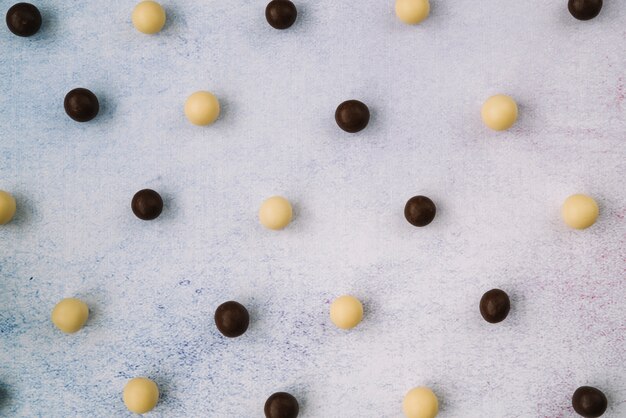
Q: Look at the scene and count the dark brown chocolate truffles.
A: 11